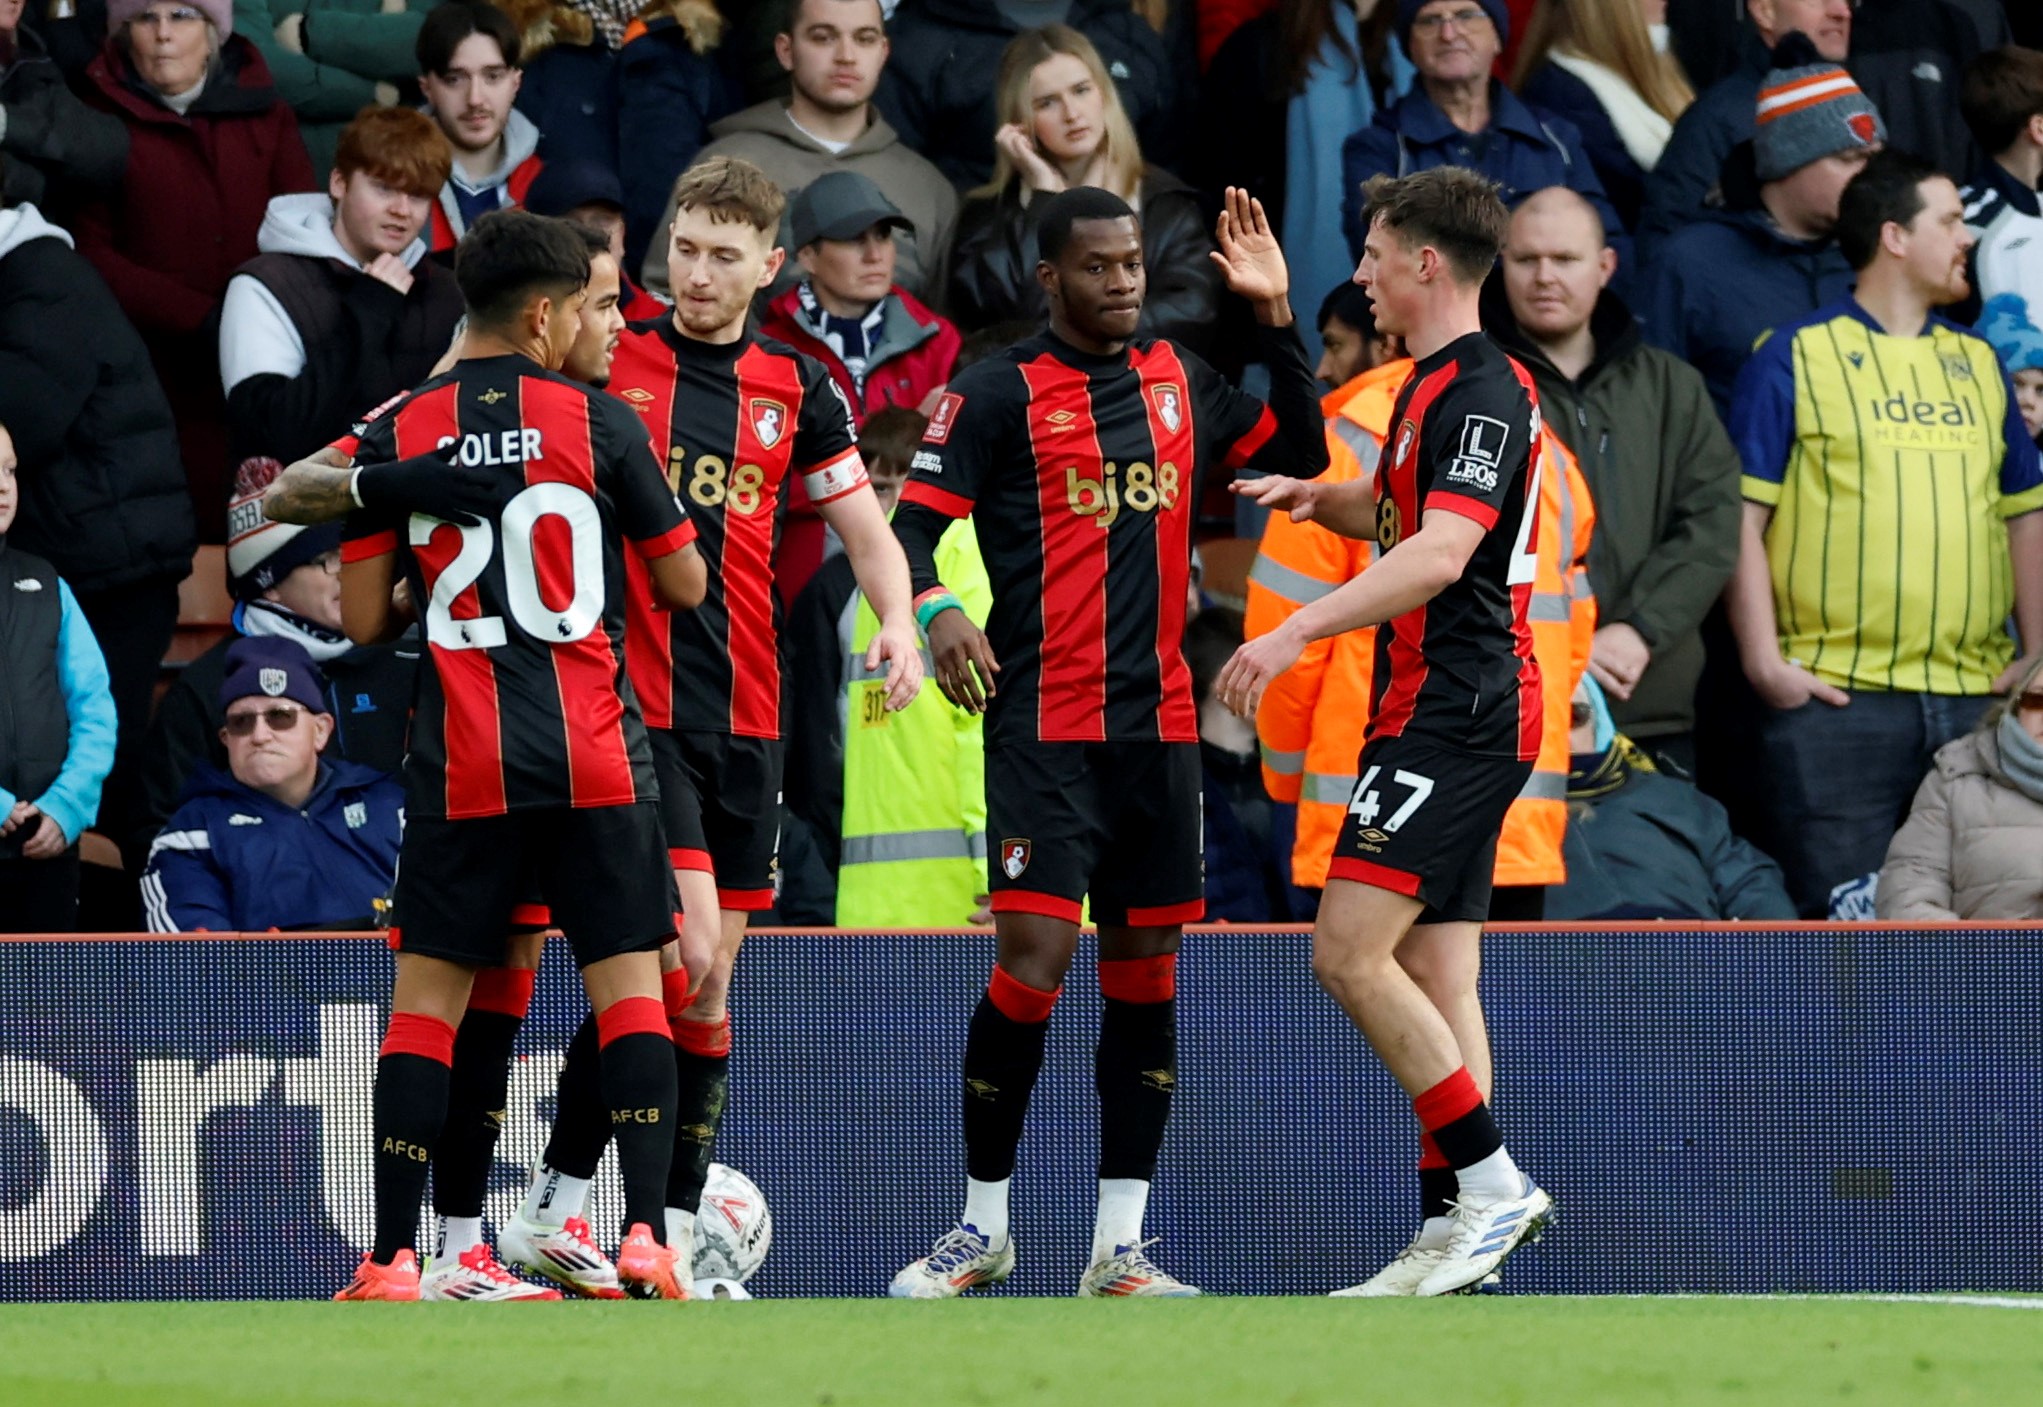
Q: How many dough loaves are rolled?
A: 0